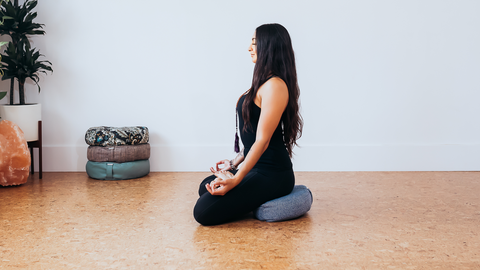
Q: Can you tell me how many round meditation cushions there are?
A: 4